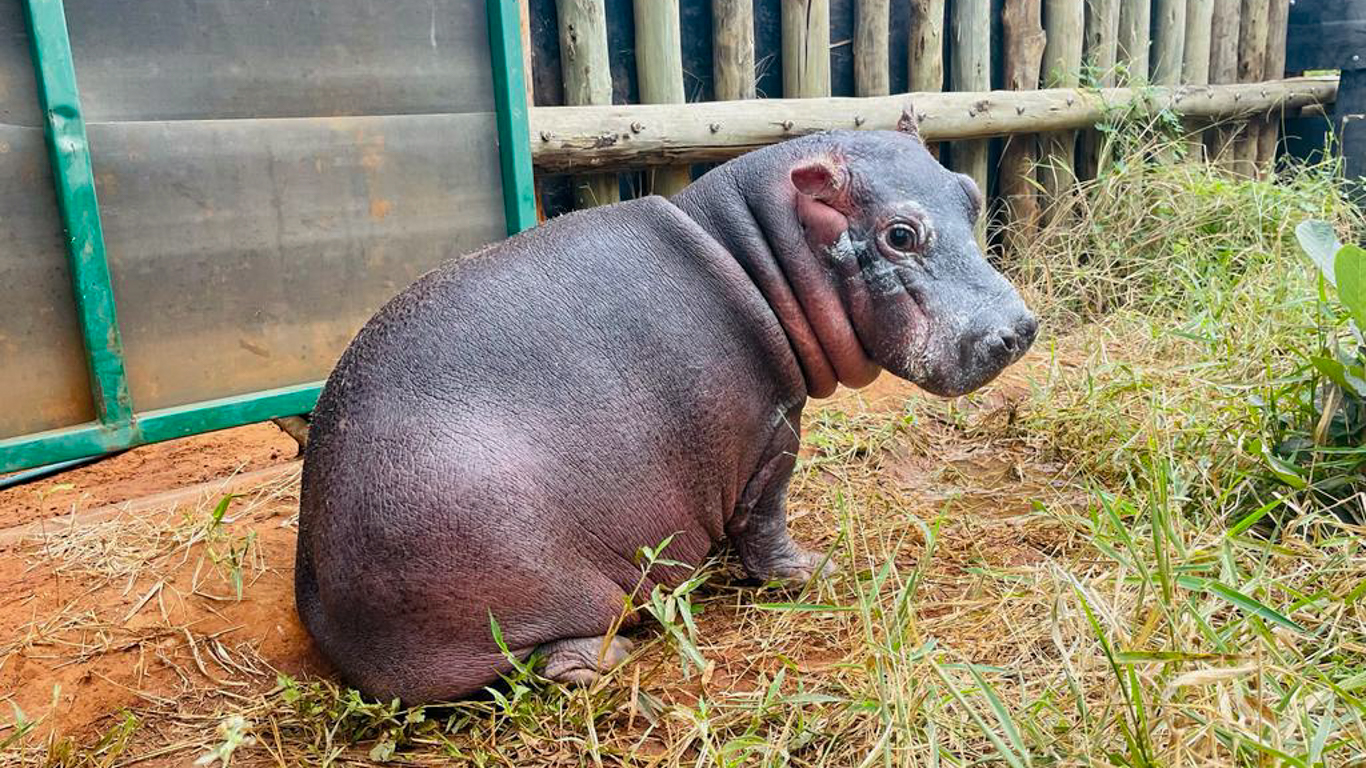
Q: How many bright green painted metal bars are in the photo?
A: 3